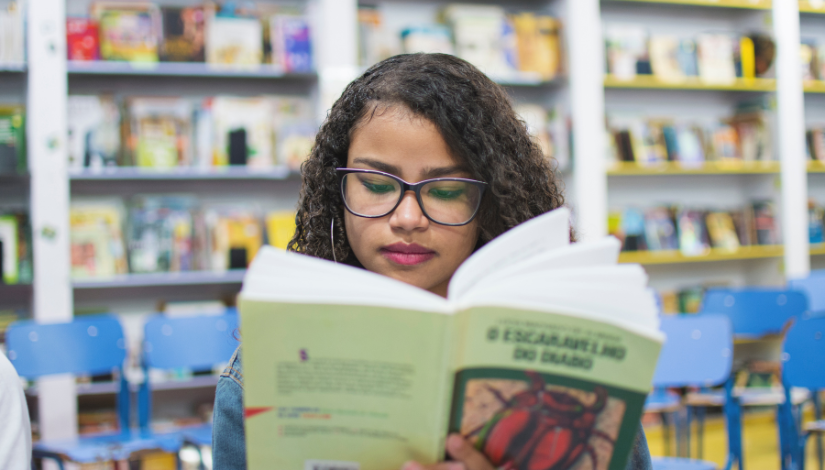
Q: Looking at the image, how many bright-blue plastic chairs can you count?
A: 6